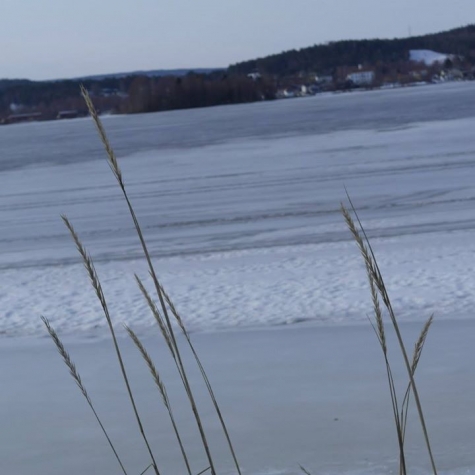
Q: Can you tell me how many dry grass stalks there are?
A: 9